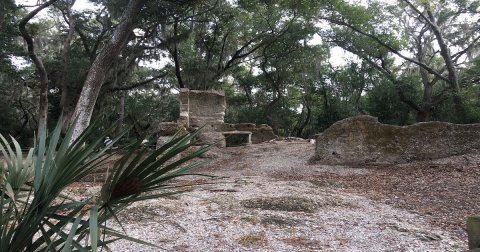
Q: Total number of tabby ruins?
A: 2